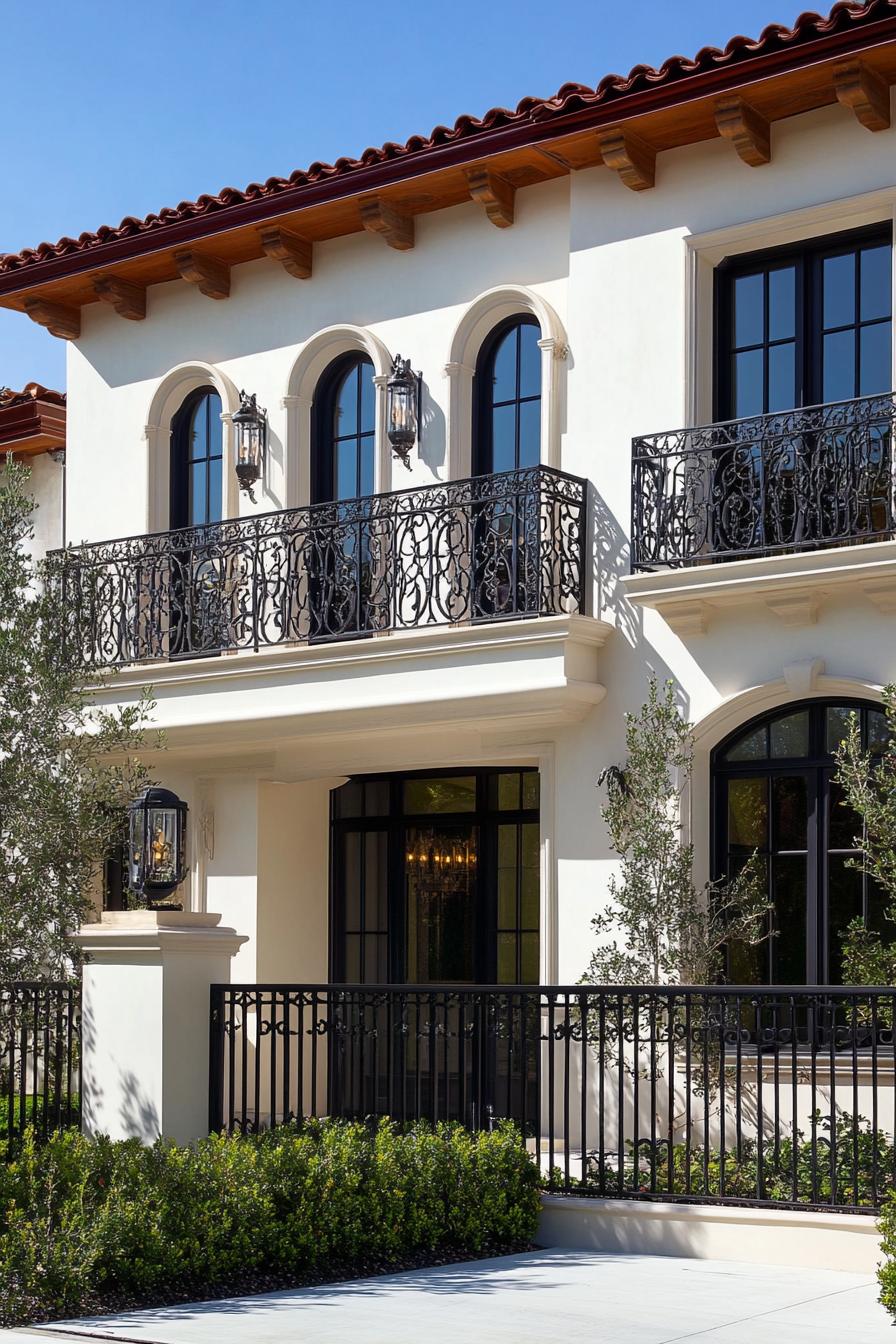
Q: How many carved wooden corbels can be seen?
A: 9